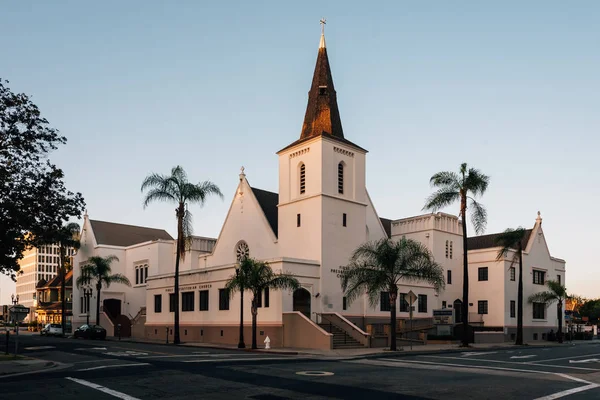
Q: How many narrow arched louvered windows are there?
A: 2